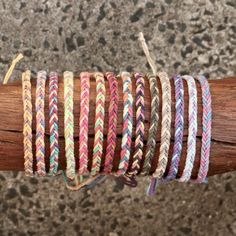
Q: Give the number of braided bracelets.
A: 14